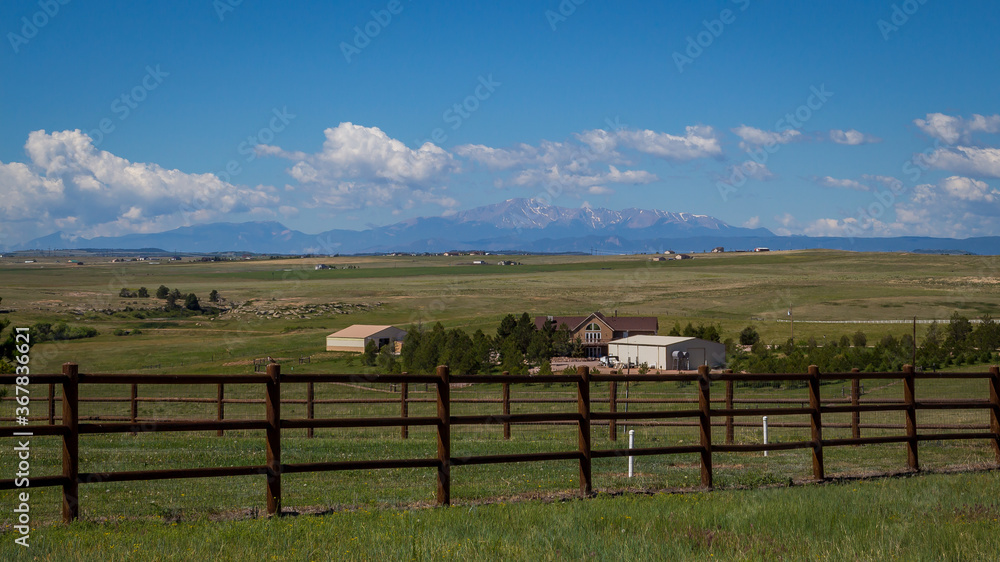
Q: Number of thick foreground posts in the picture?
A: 8